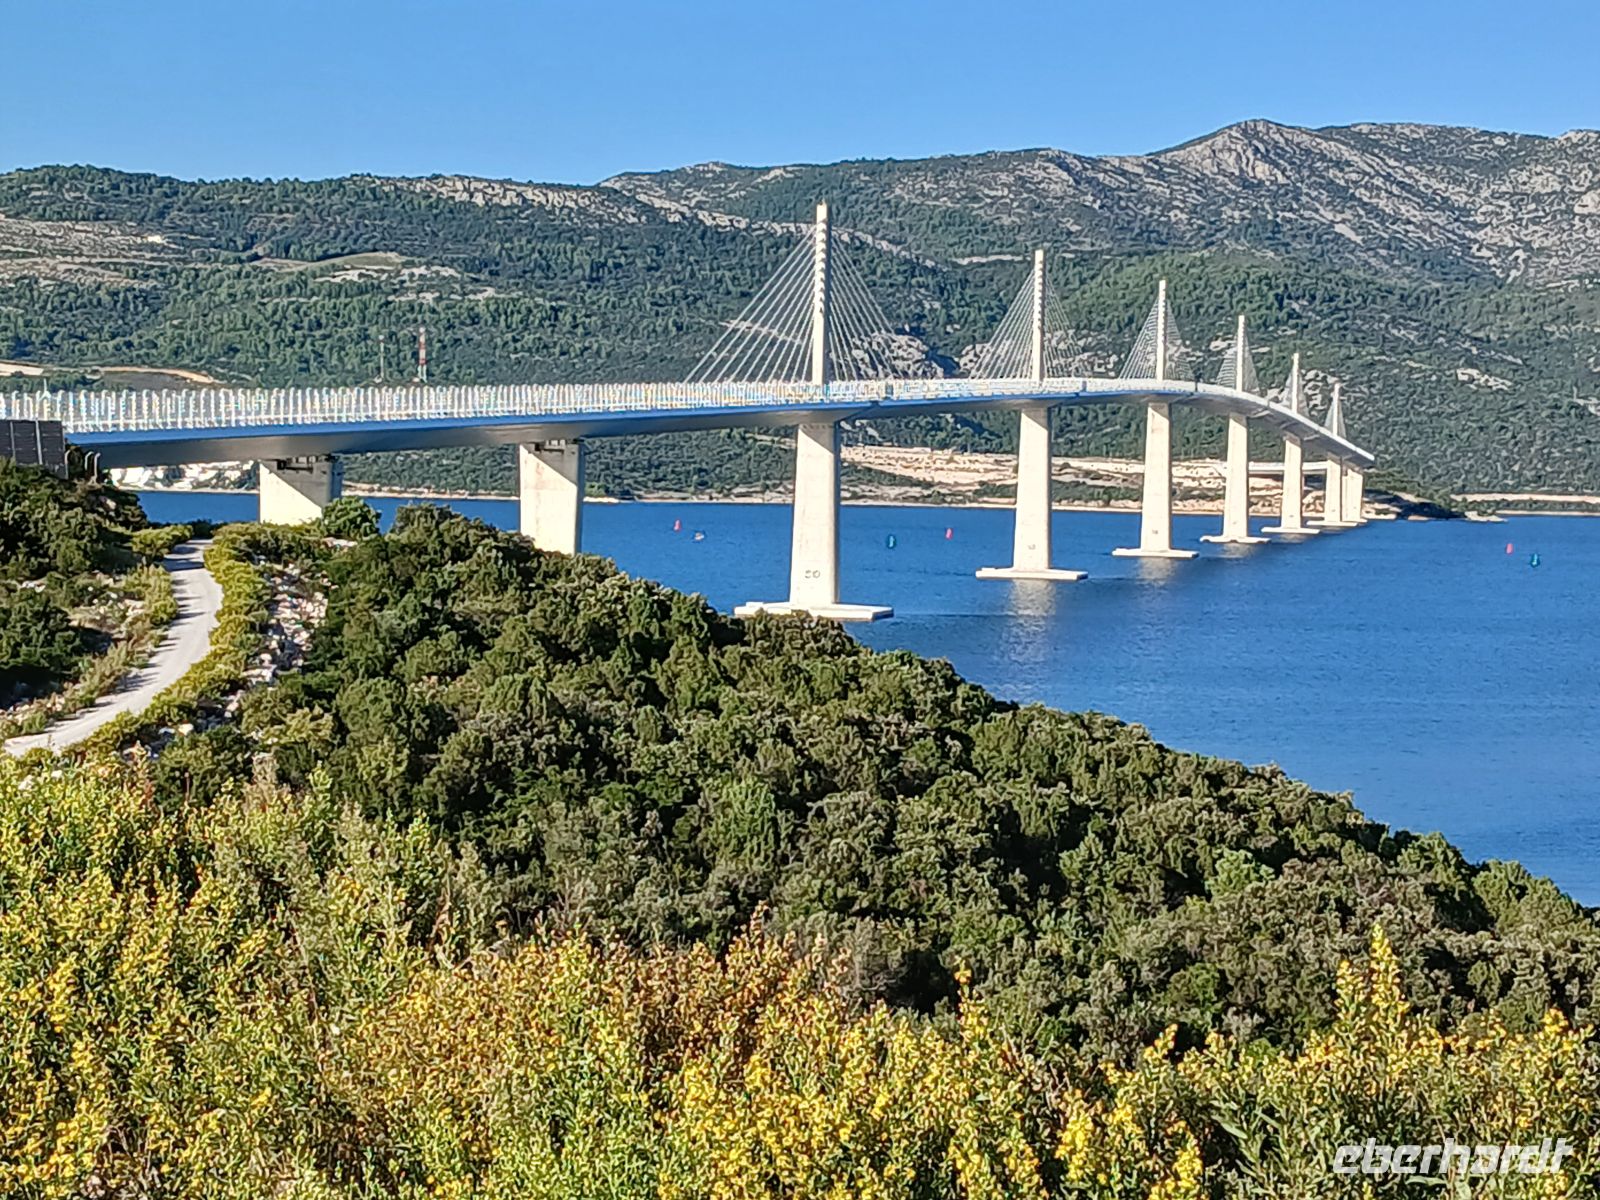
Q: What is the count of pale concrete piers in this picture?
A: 9